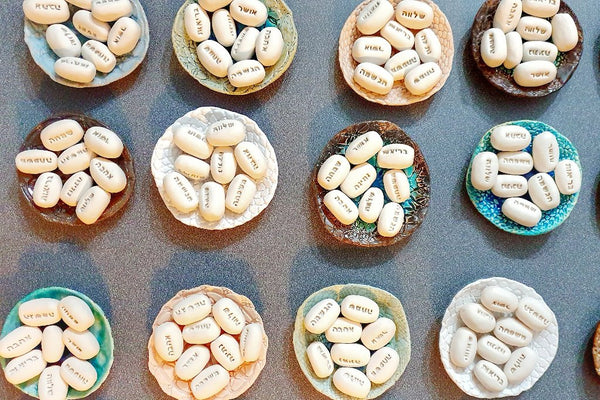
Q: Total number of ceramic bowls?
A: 12